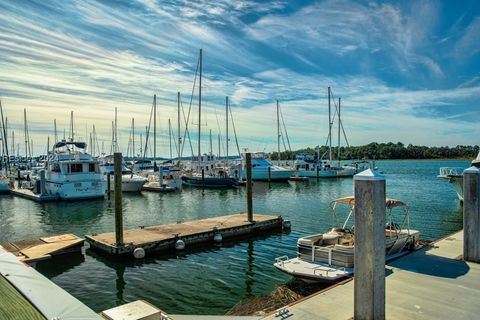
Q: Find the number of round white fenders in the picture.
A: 4